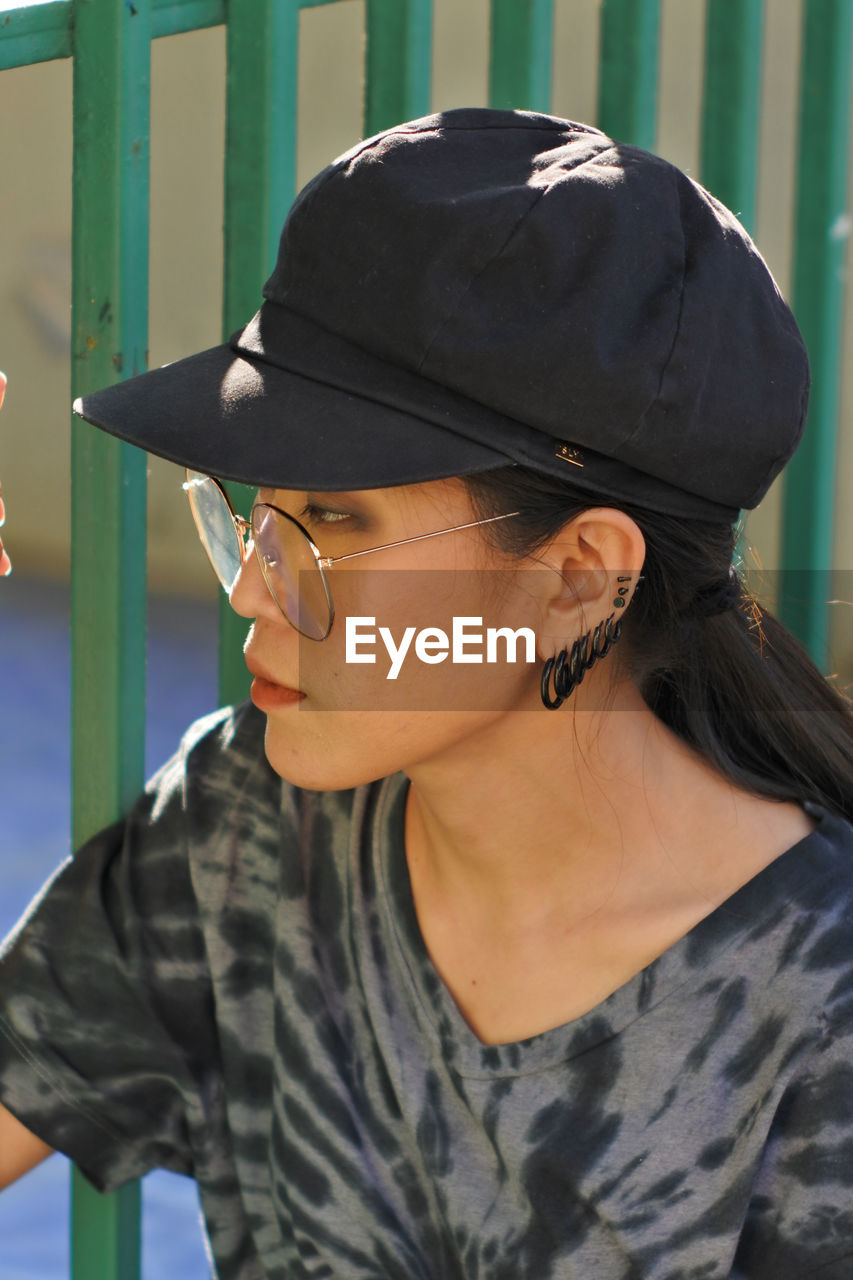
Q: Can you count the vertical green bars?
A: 7